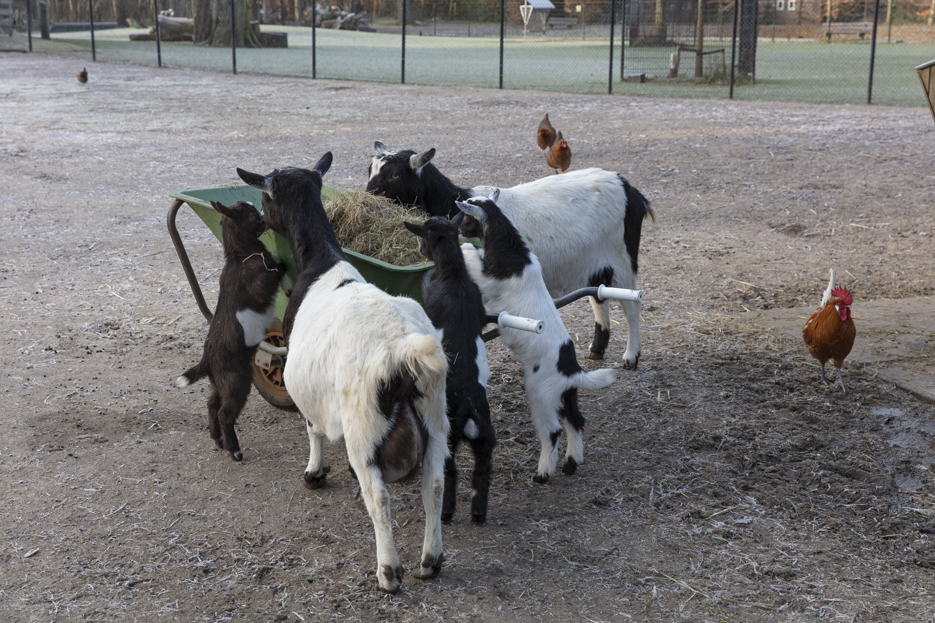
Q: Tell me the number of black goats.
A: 2